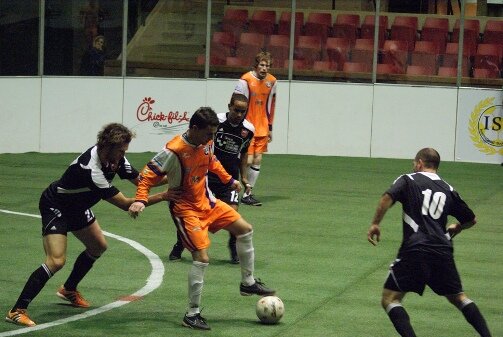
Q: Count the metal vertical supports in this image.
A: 6